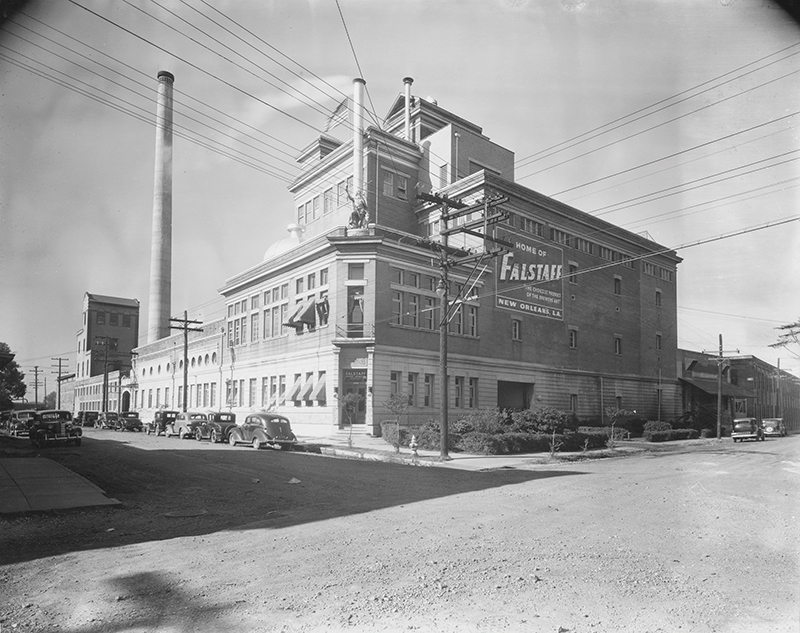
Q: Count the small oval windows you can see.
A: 10